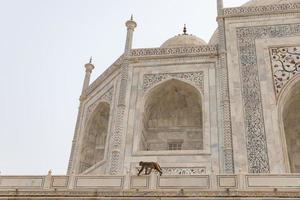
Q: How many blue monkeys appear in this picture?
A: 0